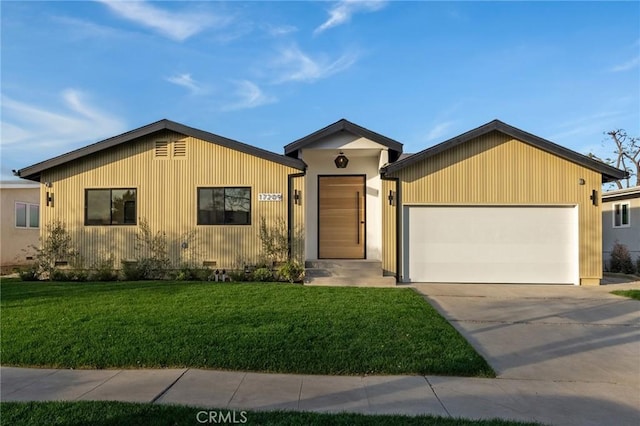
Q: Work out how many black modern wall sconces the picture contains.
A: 4